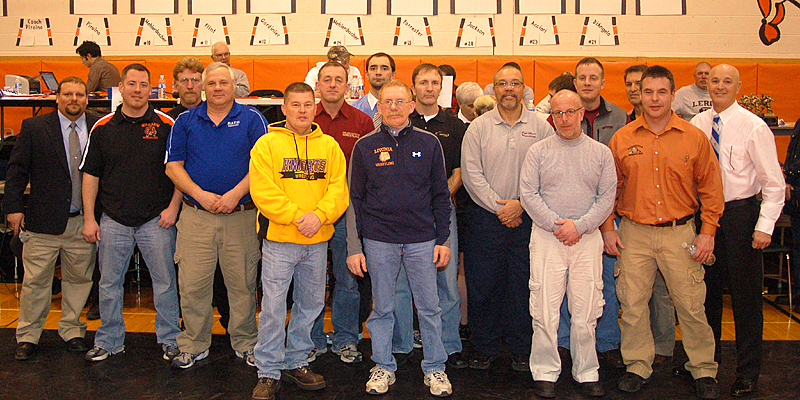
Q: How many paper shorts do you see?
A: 10